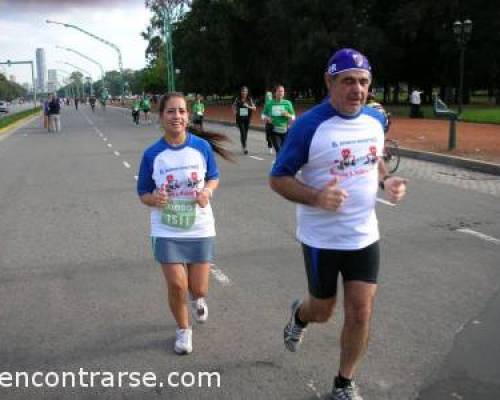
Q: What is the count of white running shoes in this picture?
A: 2